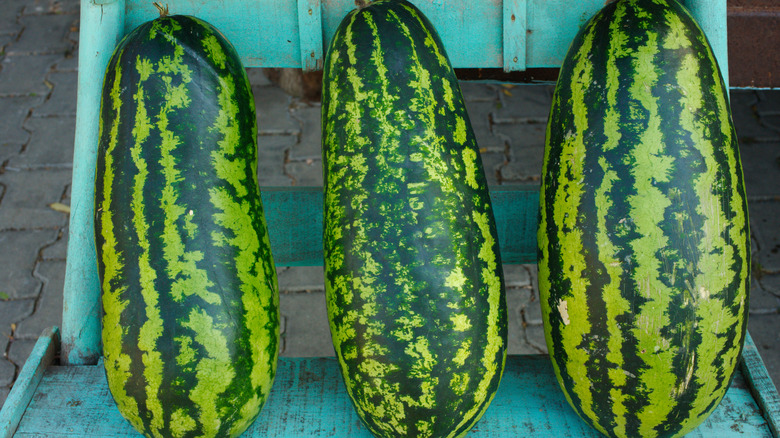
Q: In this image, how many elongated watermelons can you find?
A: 3